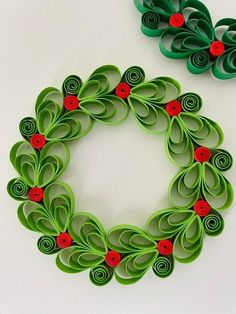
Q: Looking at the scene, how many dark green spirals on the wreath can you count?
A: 10